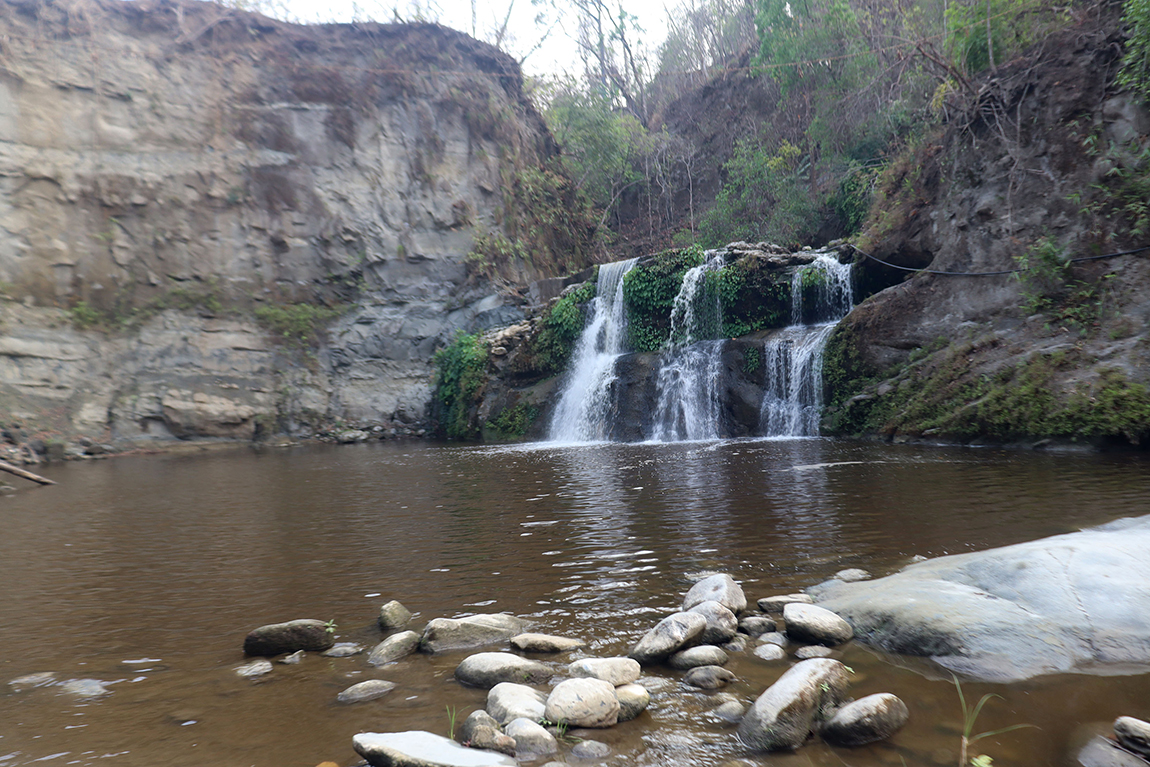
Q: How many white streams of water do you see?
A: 3